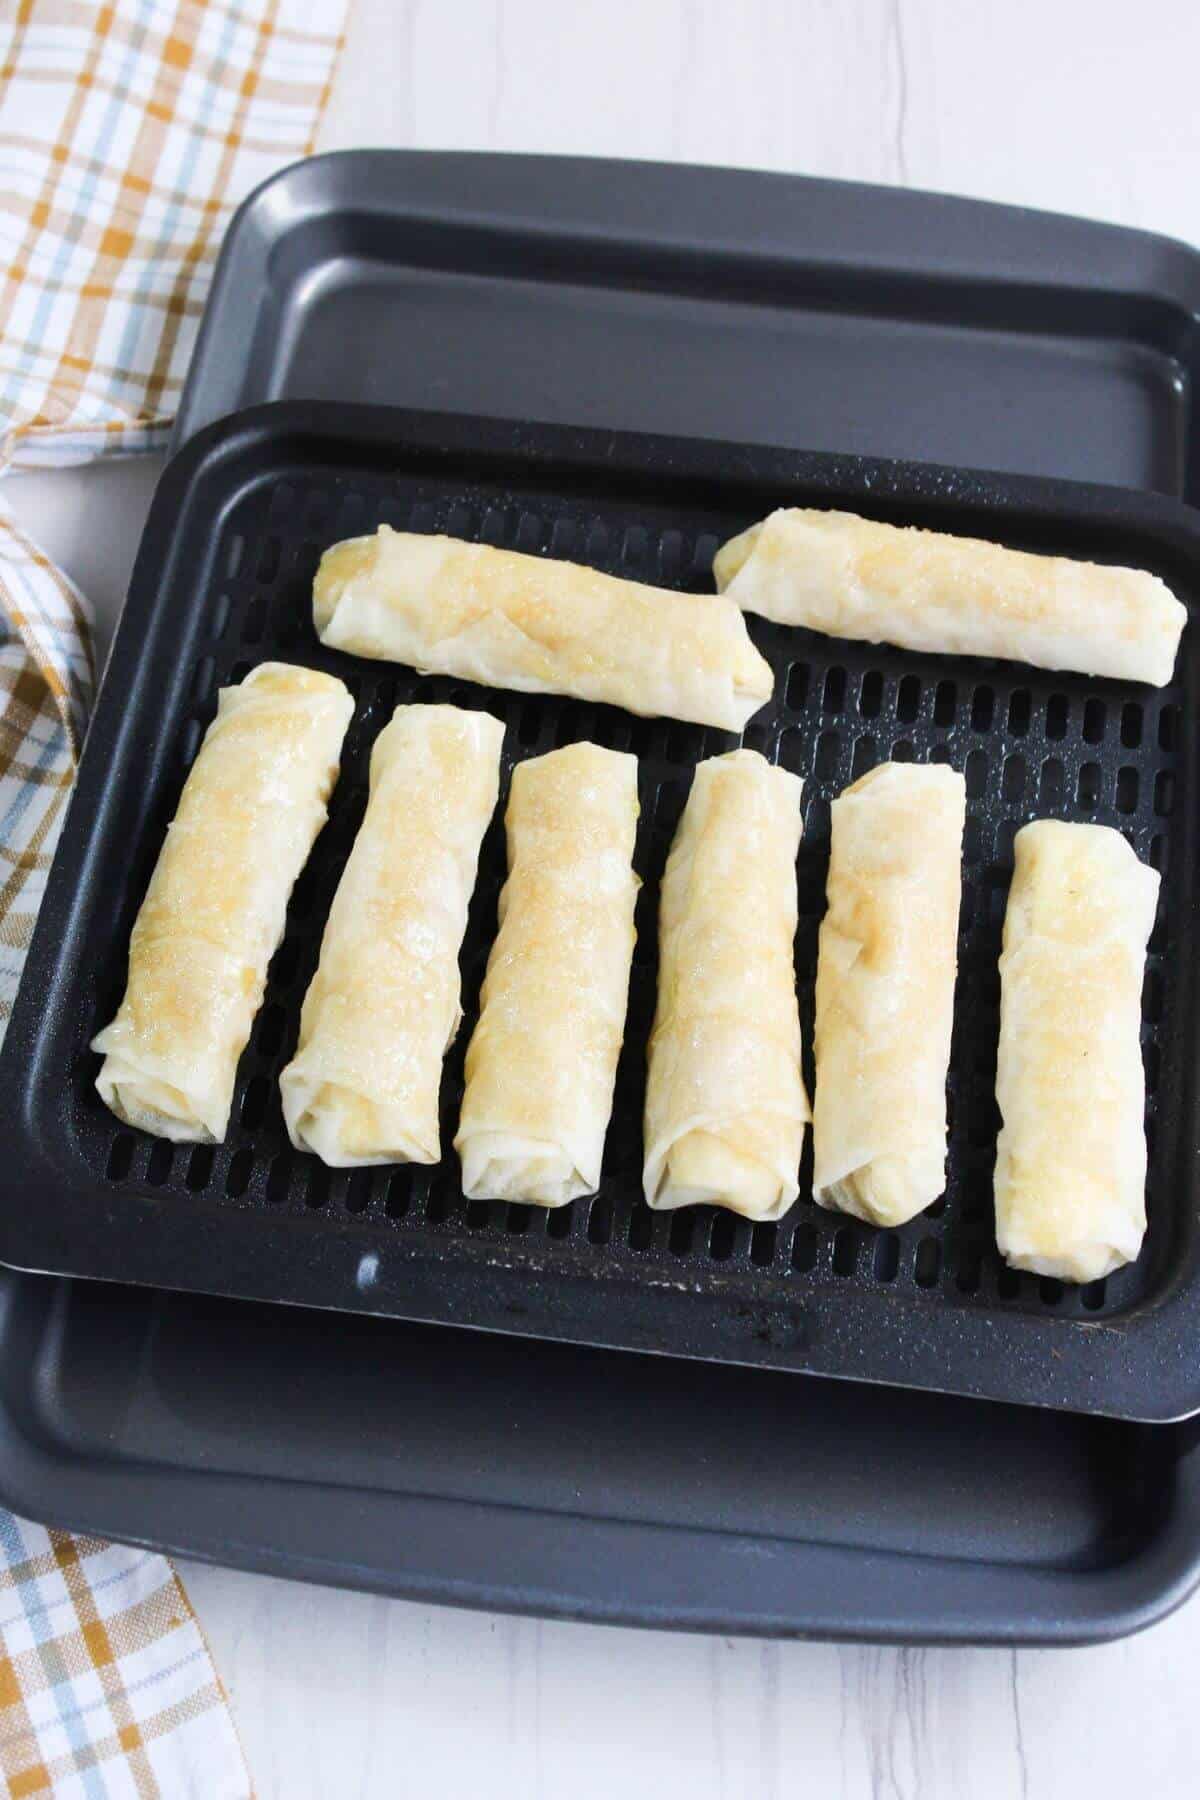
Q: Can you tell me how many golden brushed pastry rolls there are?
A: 8